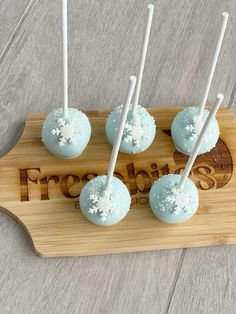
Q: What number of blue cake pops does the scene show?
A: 5